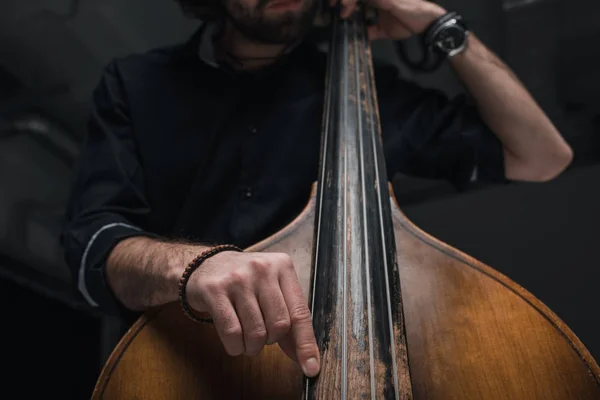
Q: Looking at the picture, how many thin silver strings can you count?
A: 4